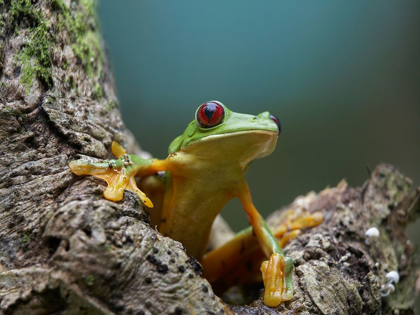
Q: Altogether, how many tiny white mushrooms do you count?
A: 3